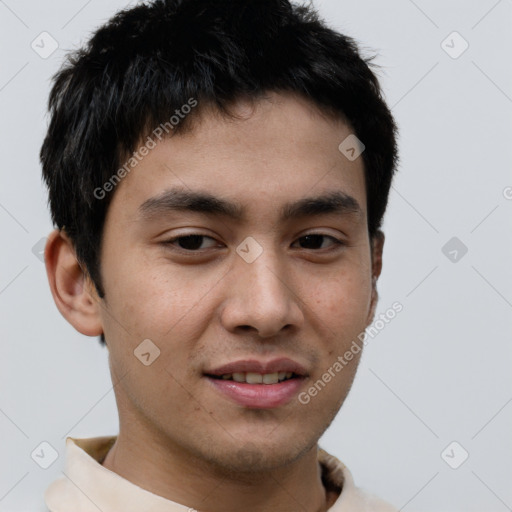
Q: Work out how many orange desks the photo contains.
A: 0